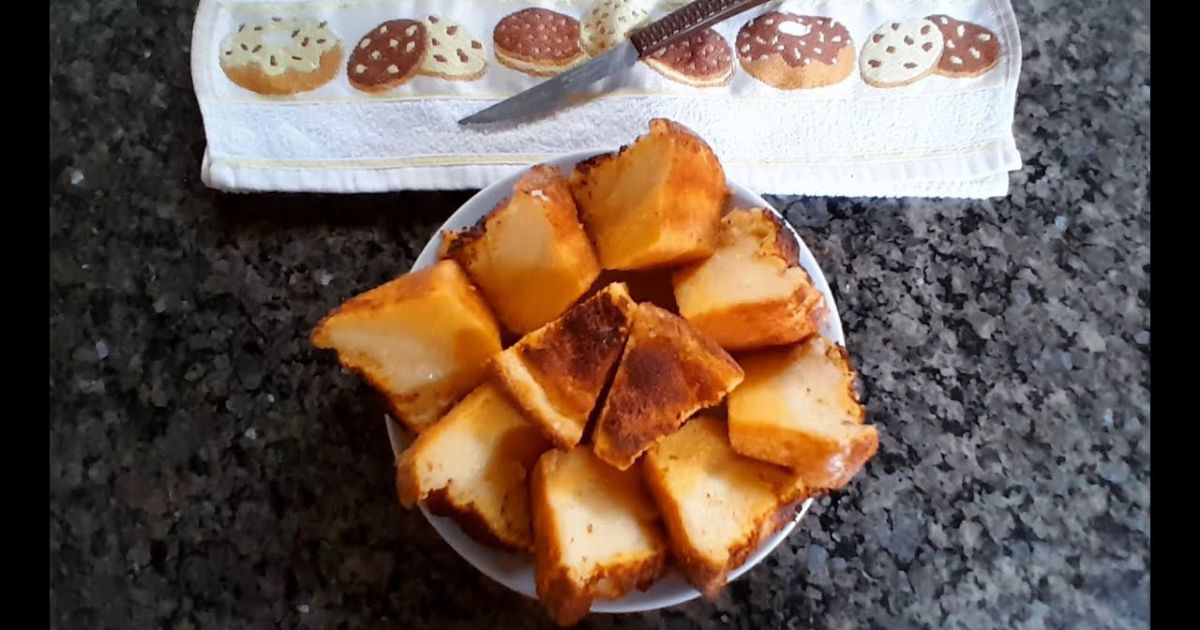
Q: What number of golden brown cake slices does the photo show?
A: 10